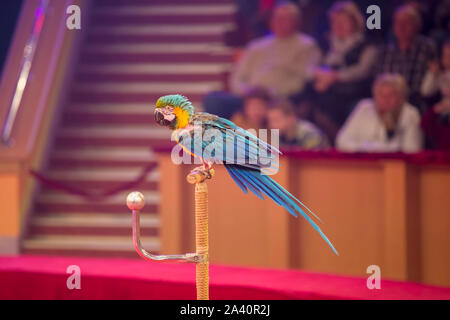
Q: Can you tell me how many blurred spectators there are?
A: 7